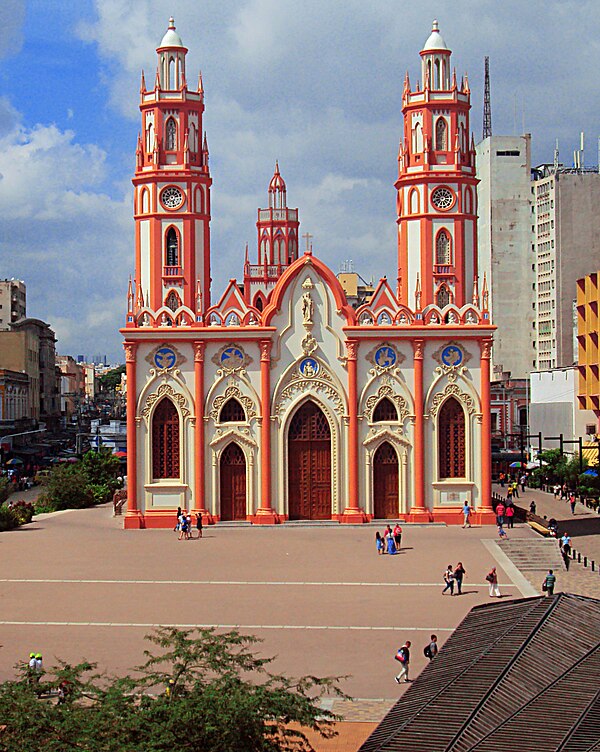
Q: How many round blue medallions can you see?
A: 5